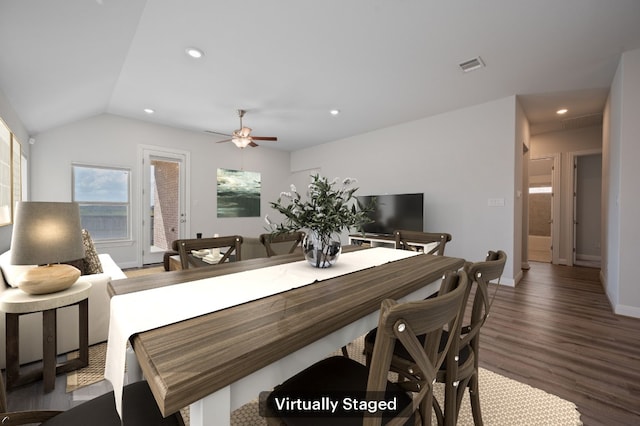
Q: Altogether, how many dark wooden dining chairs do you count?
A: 6